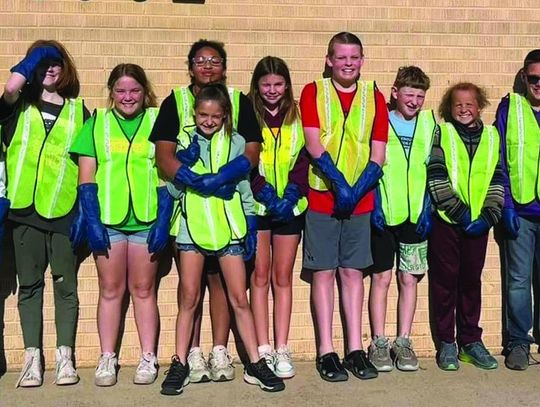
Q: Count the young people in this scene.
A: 9